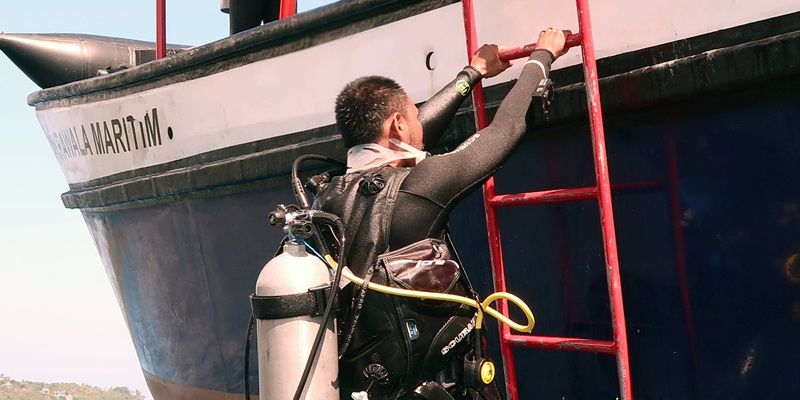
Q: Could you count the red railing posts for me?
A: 2